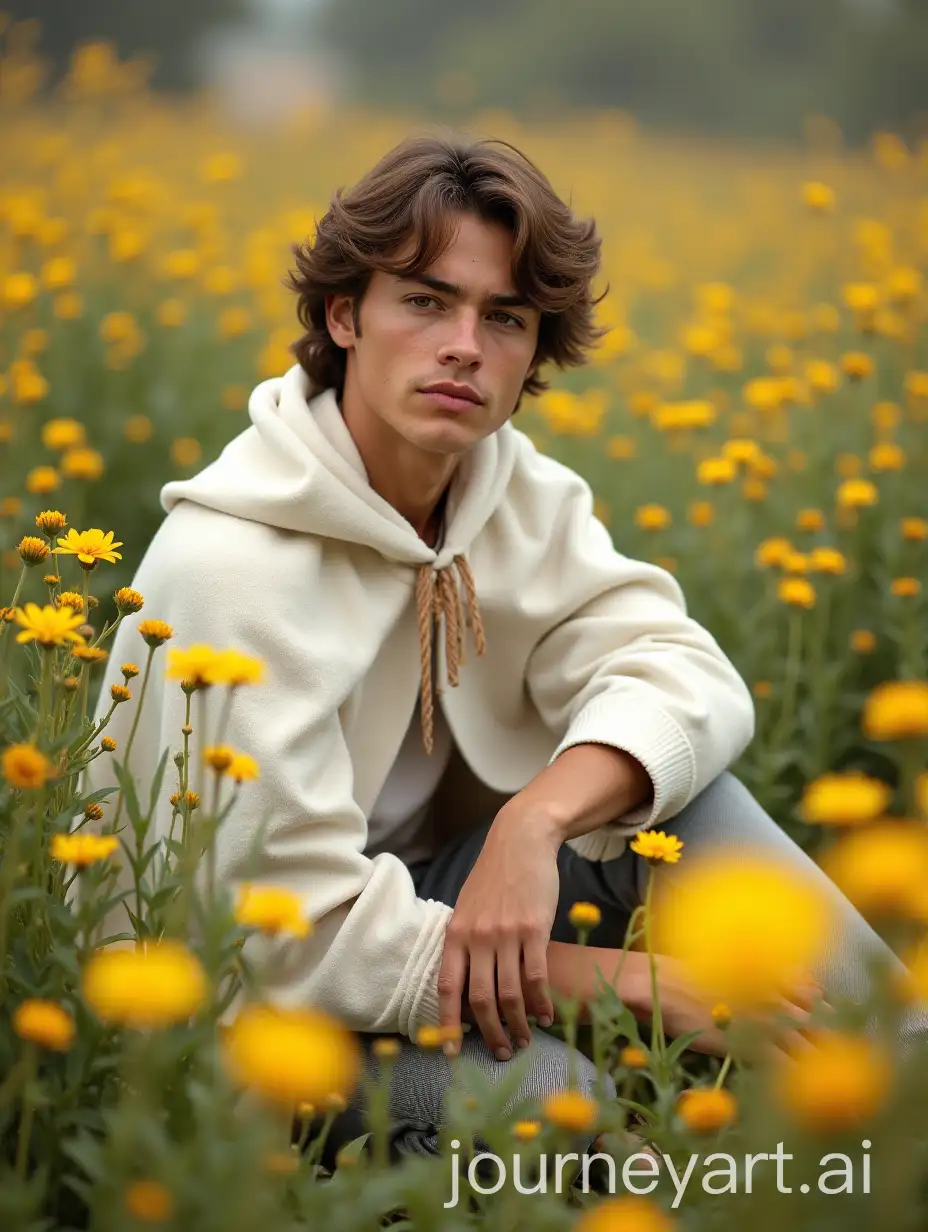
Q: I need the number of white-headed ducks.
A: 0